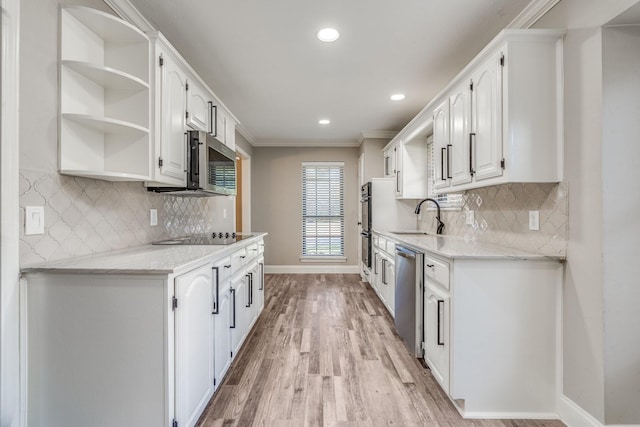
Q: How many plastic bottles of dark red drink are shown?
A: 0